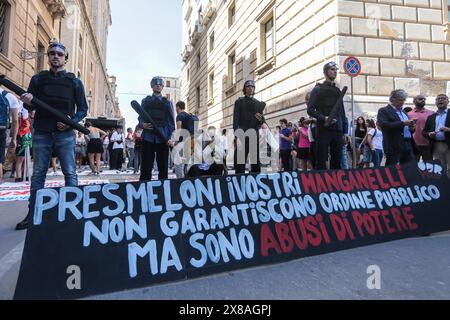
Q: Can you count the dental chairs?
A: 0